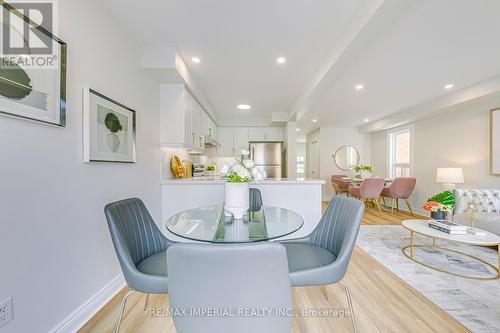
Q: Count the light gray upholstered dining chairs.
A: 4